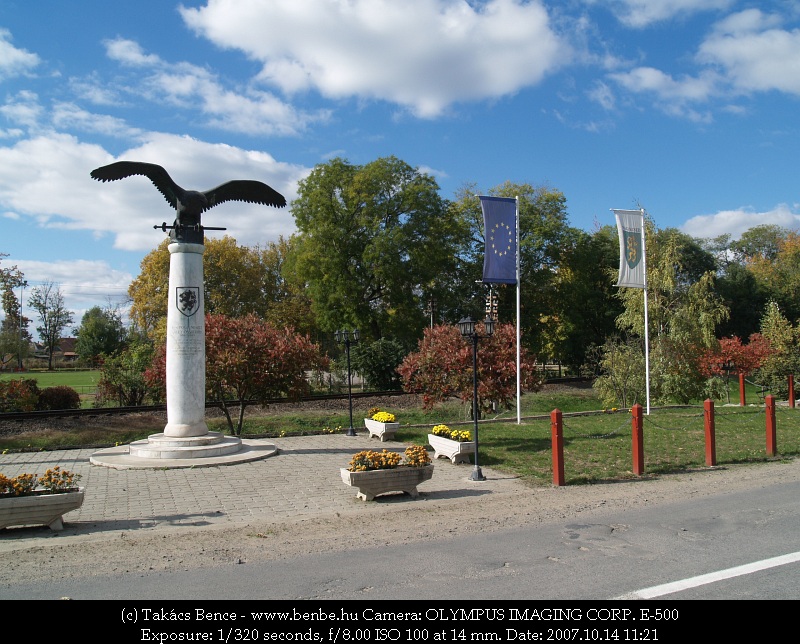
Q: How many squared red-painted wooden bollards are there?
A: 6